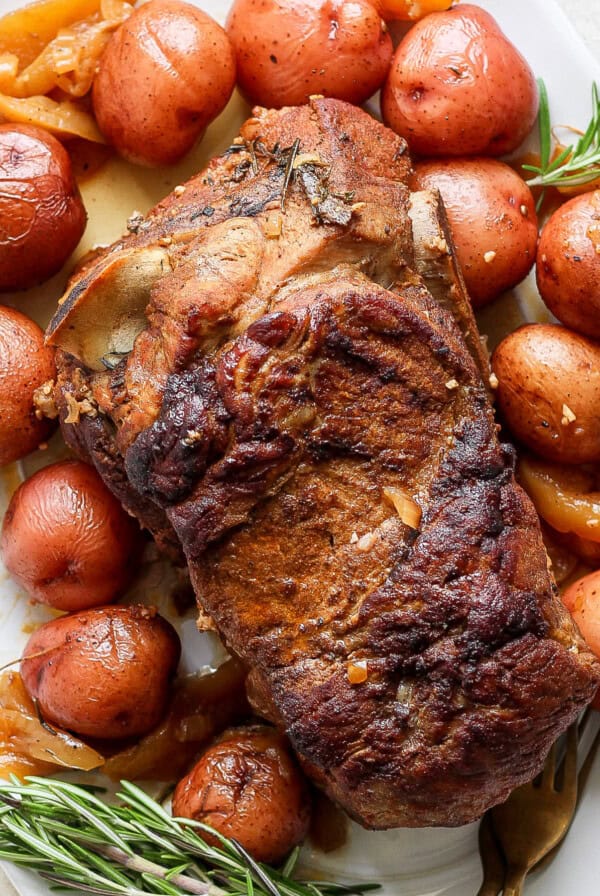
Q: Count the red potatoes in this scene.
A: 12